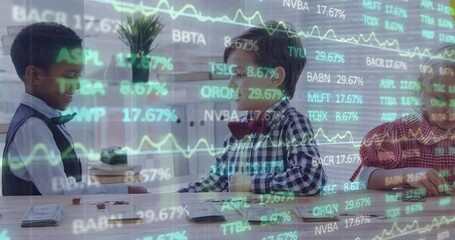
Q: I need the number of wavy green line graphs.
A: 3